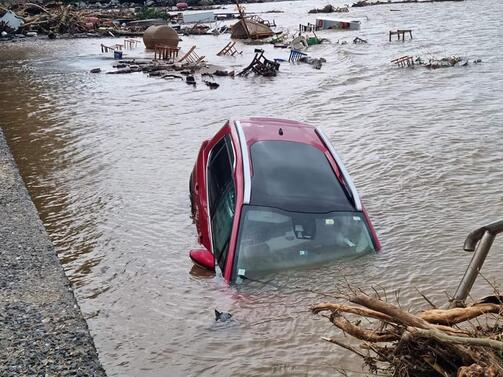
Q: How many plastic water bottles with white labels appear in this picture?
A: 0